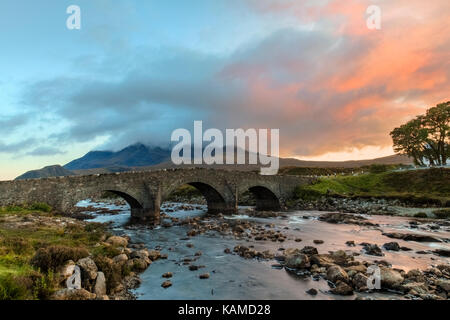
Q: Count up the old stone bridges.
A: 1